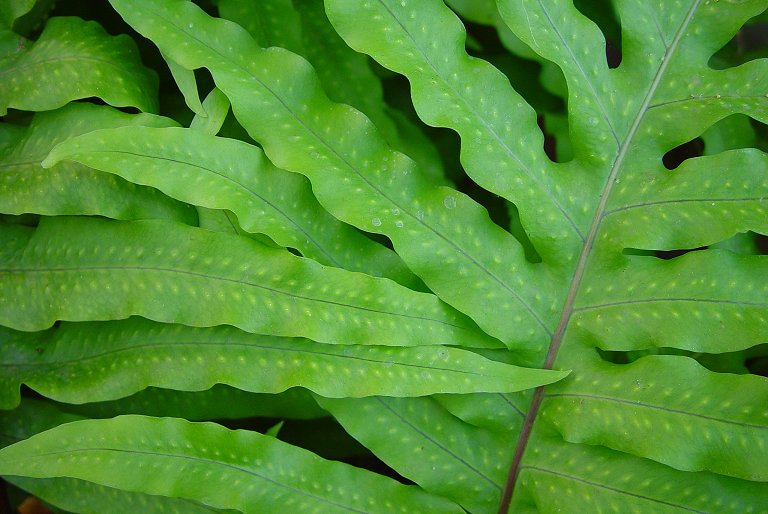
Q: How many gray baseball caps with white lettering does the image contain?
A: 0